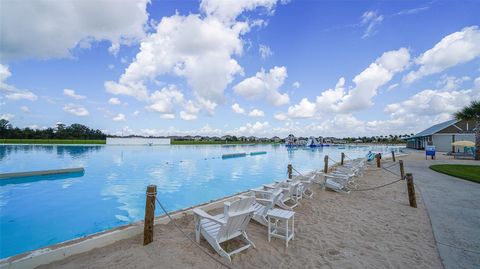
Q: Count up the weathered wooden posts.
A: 8